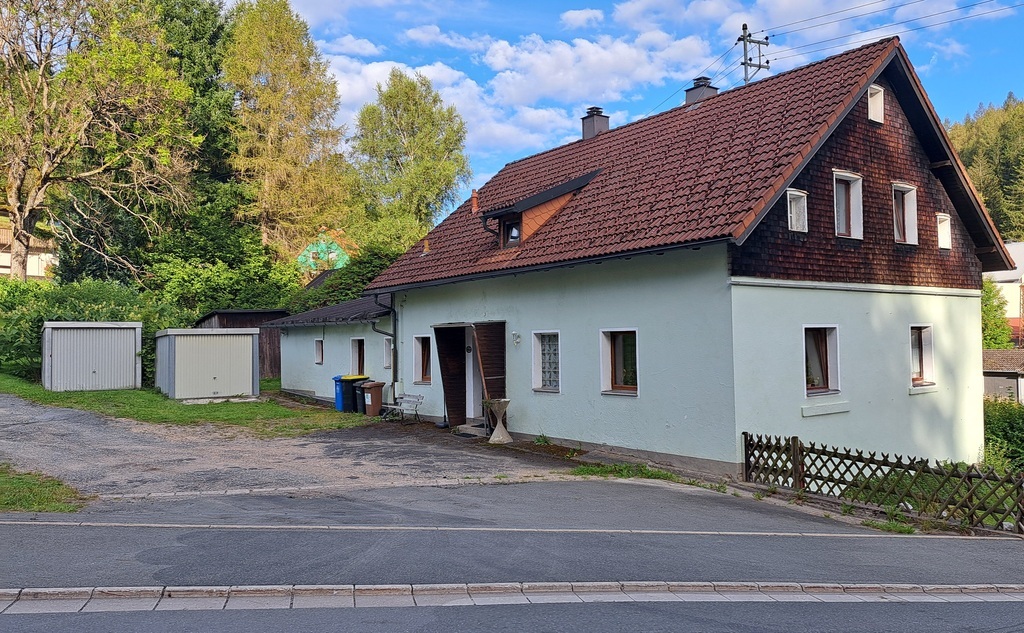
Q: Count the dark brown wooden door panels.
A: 2